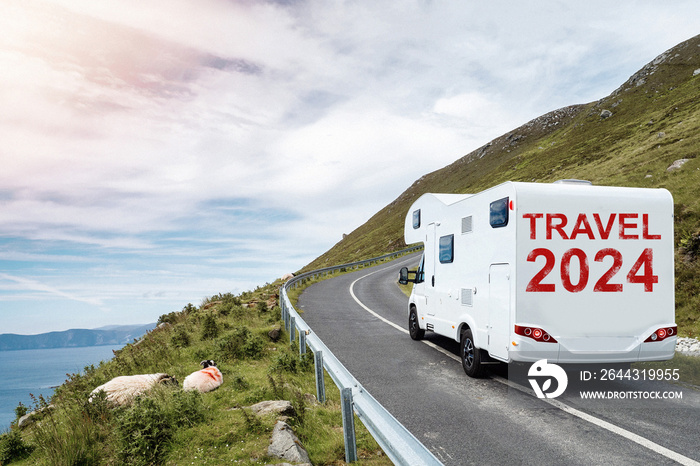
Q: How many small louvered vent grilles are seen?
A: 2